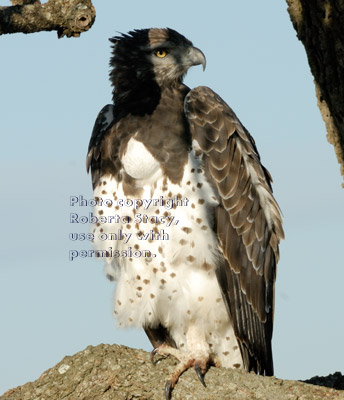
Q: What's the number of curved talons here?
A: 3